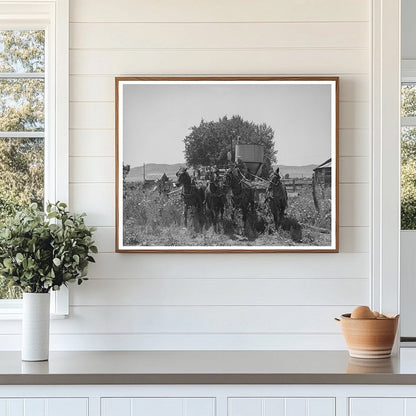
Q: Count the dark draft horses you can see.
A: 4